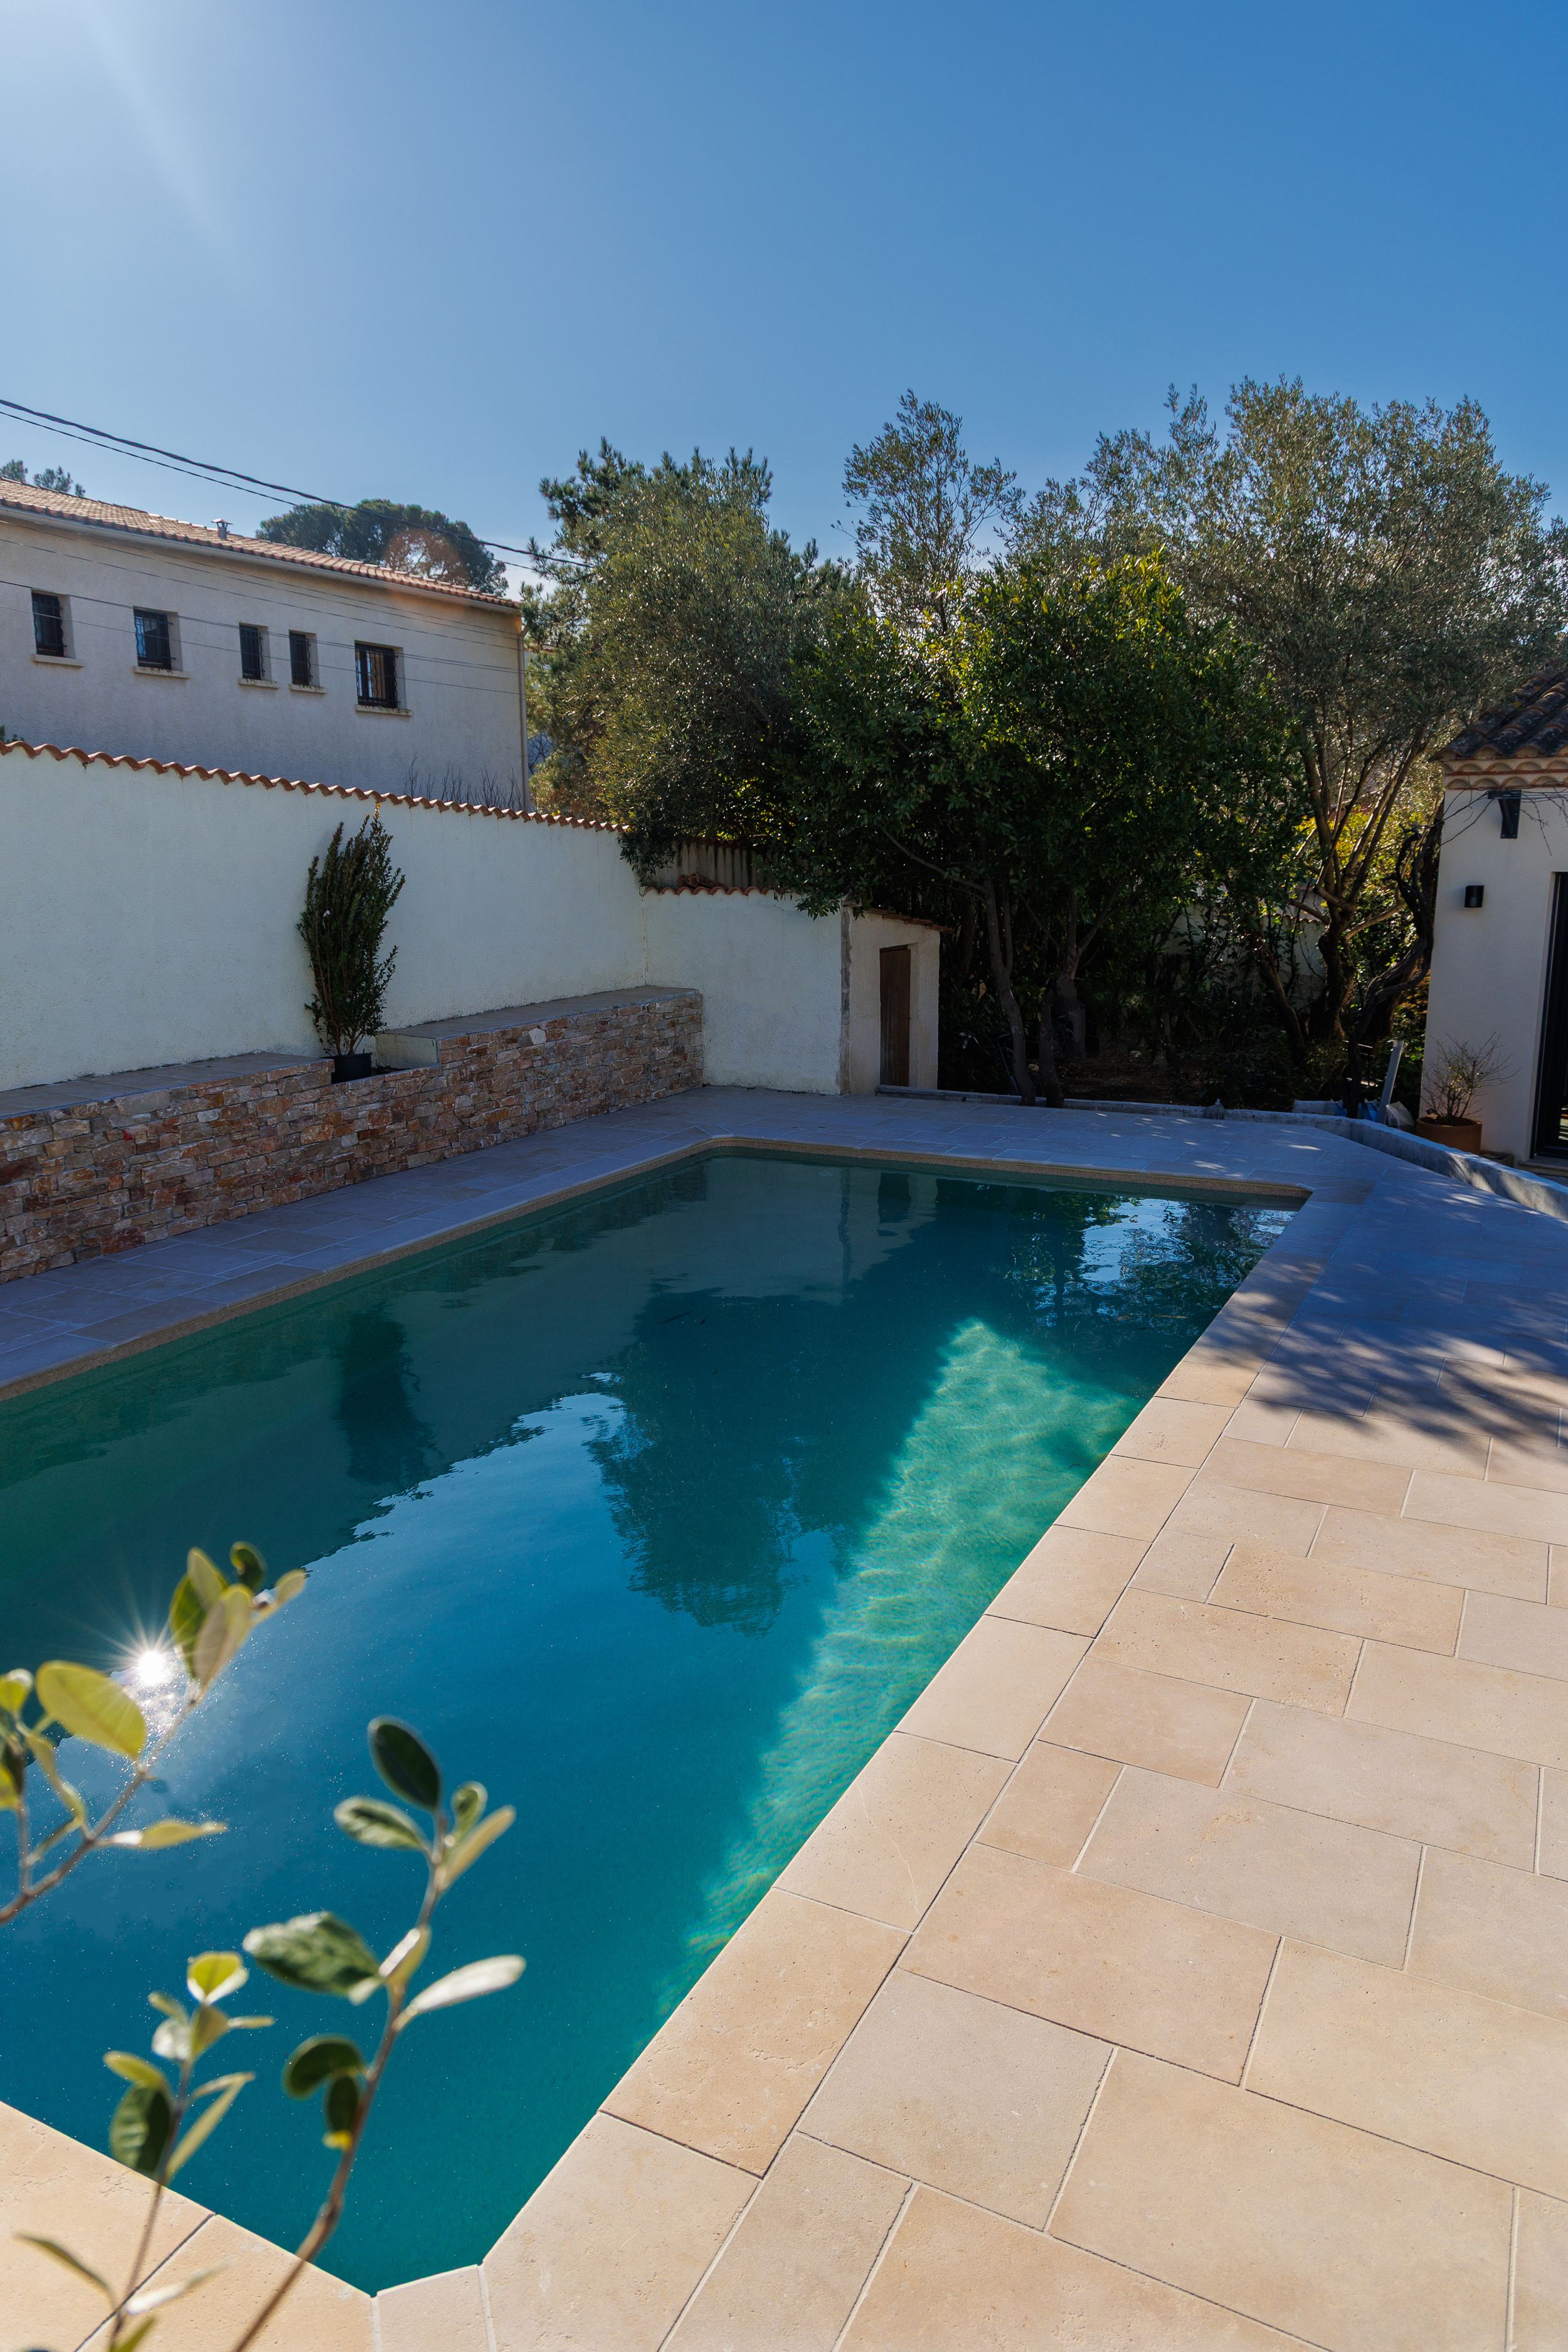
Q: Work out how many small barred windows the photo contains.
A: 5